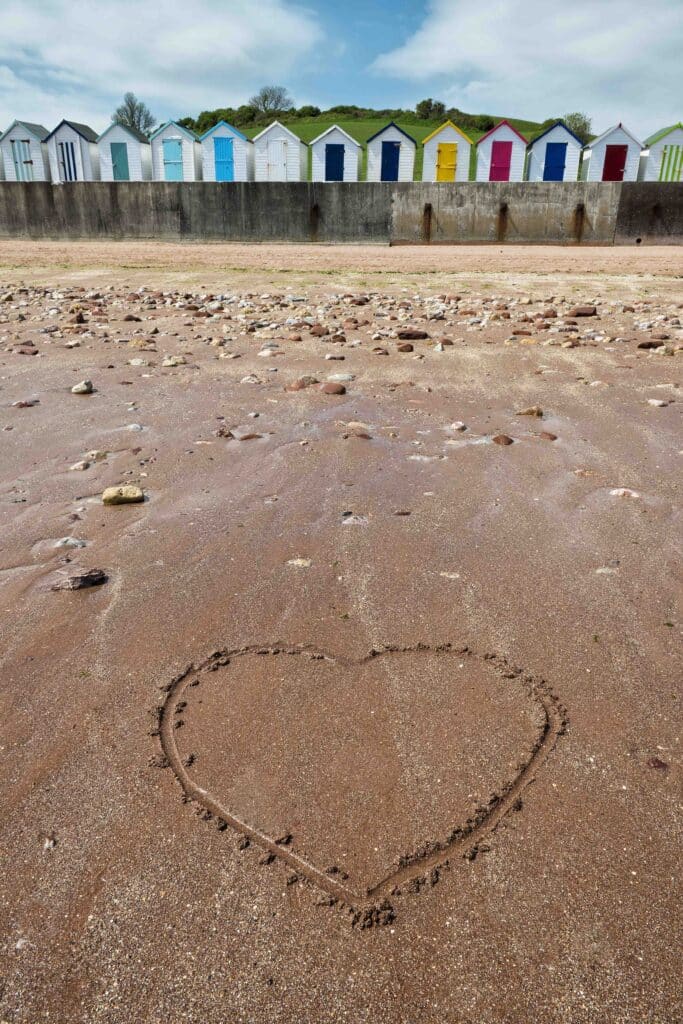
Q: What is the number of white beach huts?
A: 13